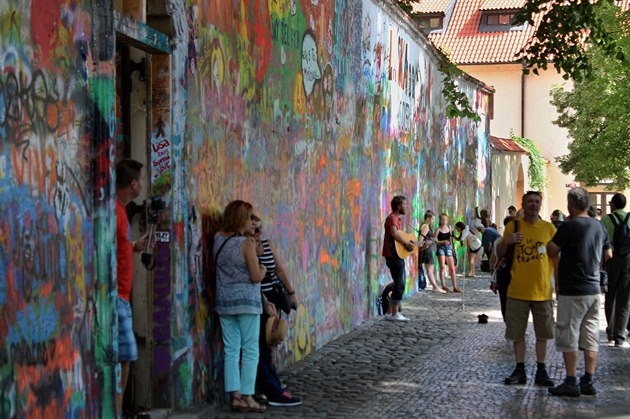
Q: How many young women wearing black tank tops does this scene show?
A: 2